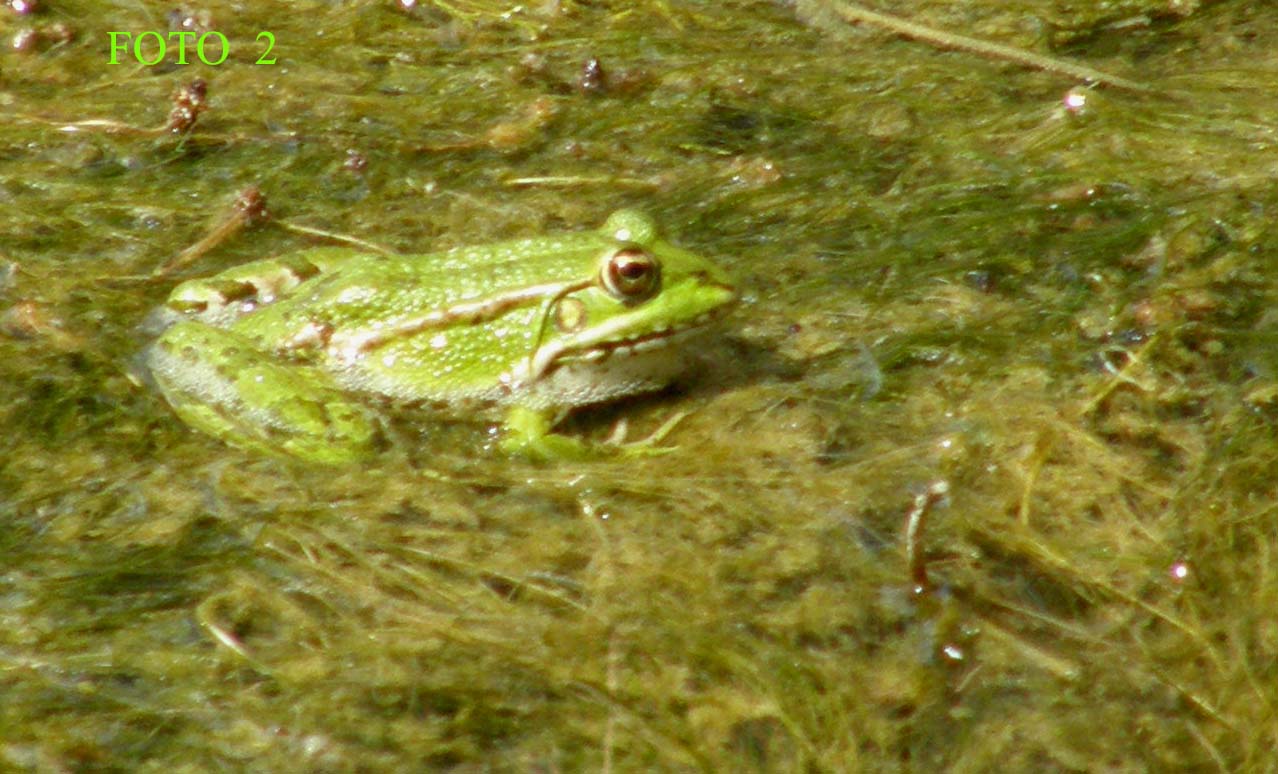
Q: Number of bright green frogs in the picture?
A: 1